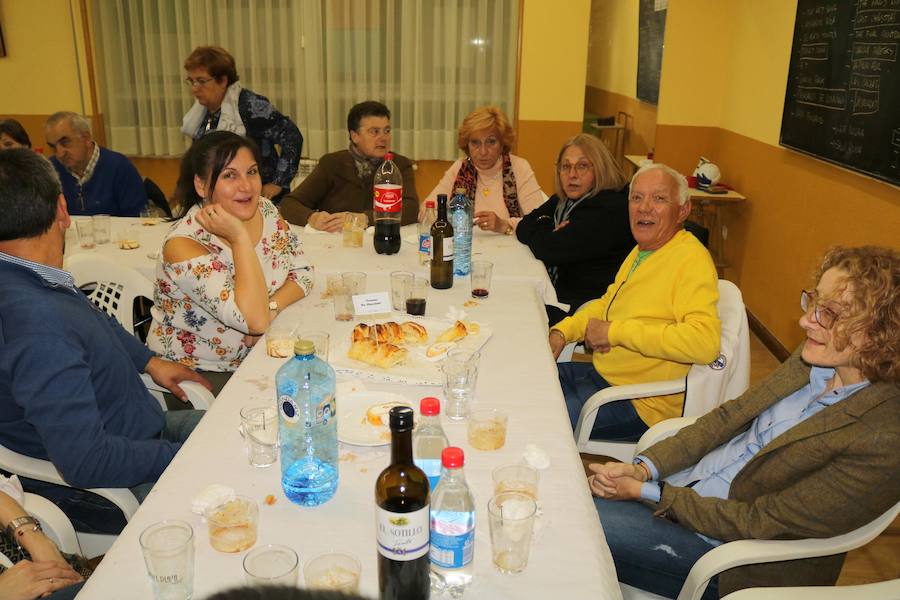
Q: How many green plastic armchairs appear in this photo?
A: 0